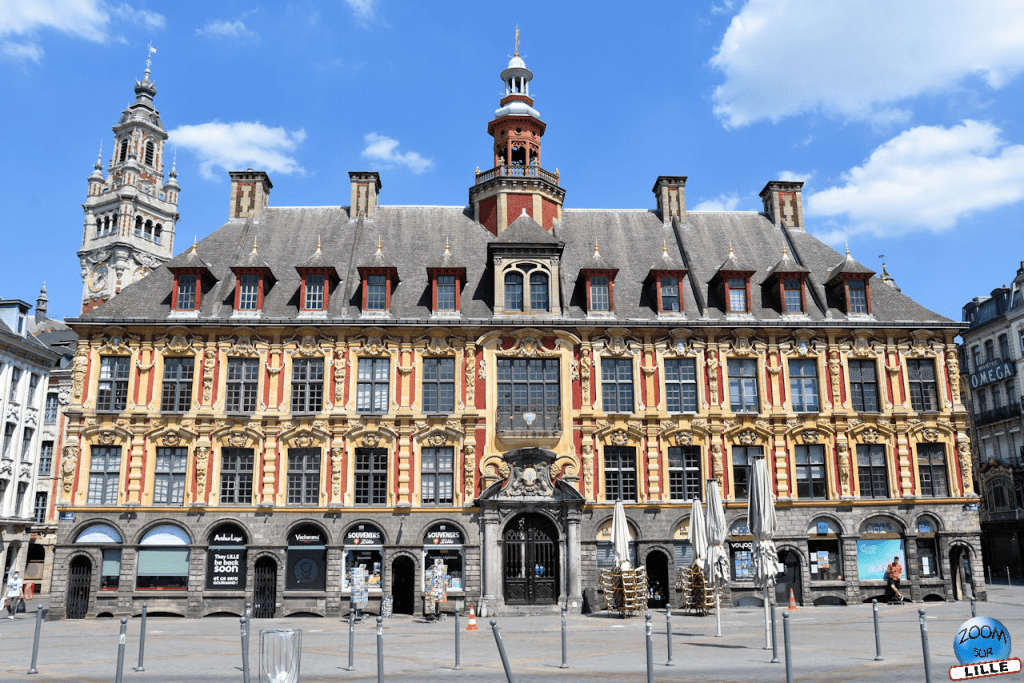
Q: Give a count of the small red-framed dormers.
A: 10